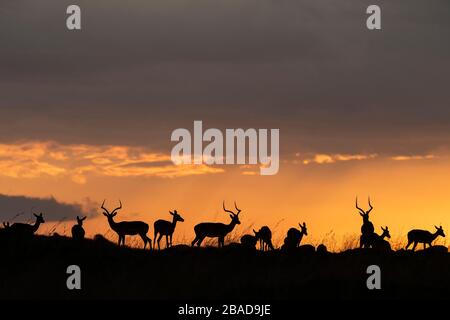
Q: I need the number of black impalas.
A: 11